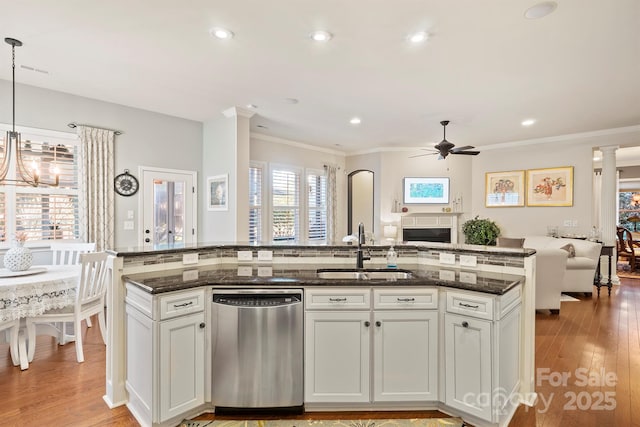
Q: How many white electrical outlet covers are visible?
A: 5